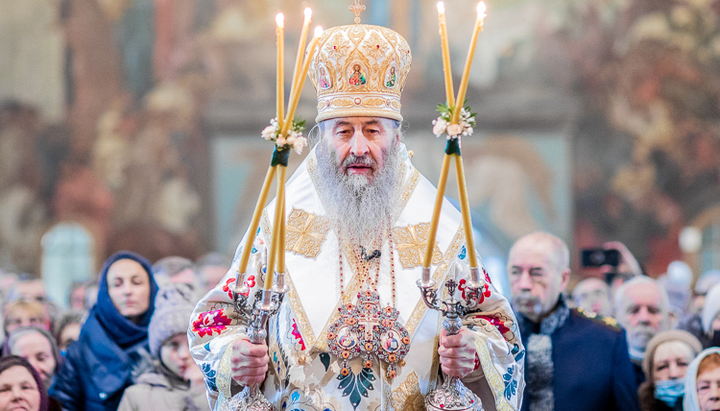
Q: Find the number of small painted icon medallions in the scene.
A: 5